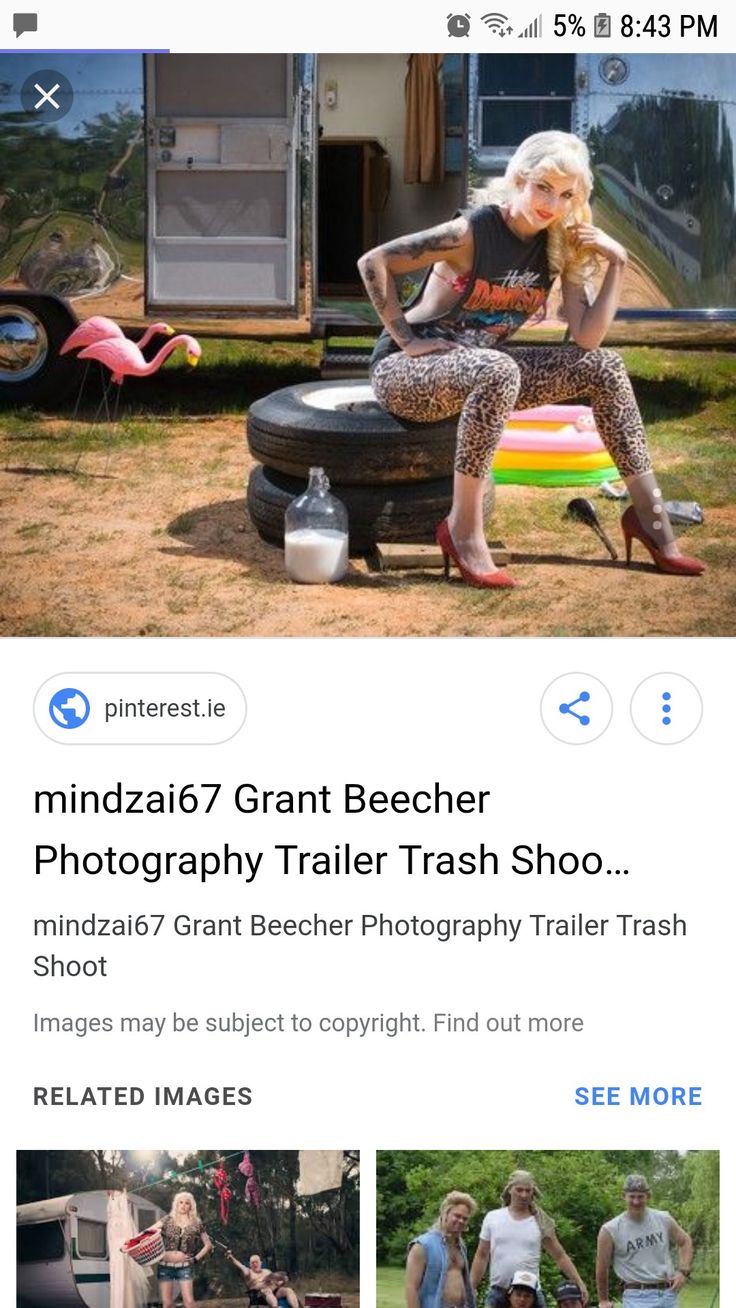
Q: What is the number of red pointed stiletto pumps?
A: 2